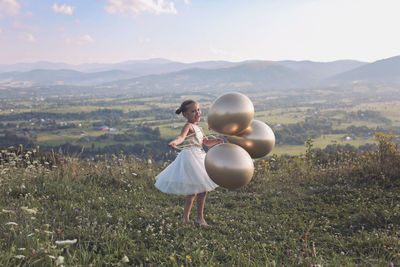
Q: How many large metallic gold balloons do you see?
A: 3